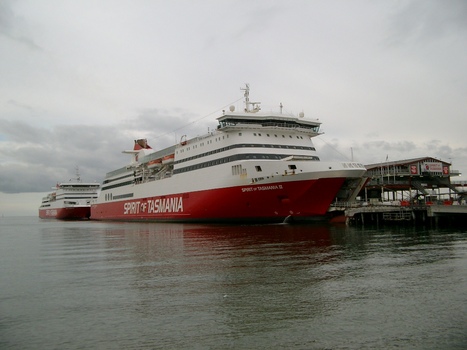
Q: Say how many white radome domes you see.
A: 2